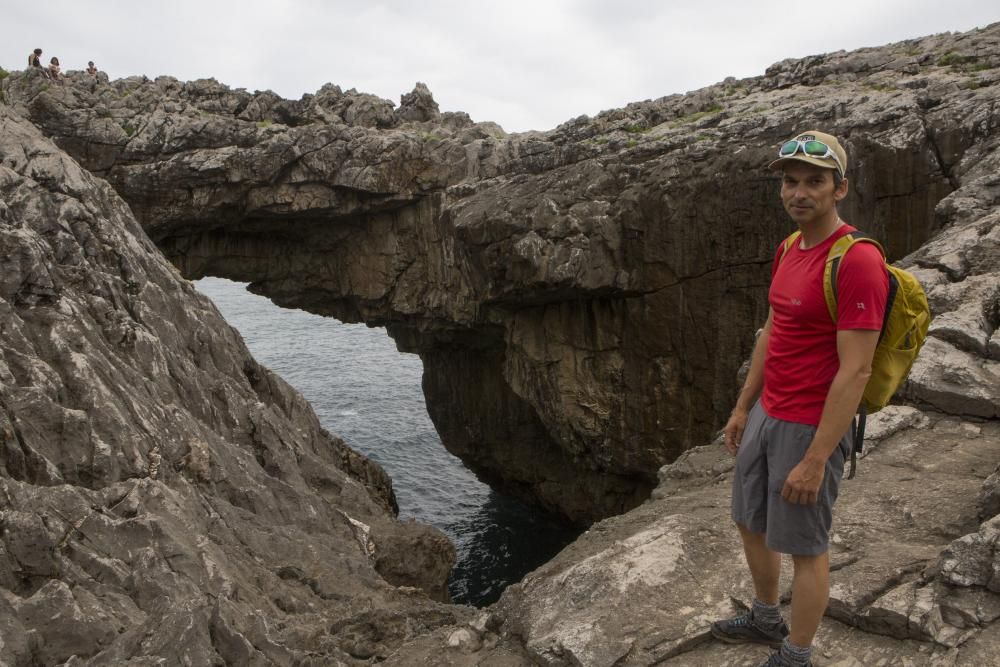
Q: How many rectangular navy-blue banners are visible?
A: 0